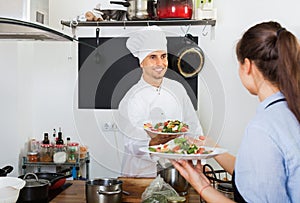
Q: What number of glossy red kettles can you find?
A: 1